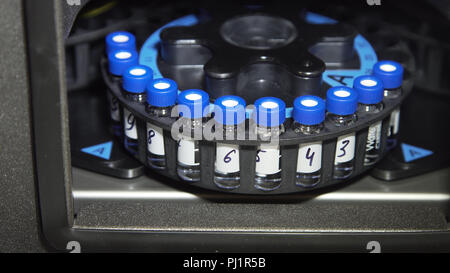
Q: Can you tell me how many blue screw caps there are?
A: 11